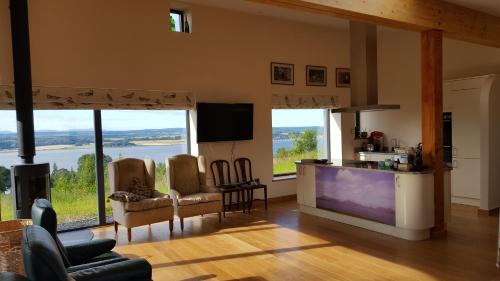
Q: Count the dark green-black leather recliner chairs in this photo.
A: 2